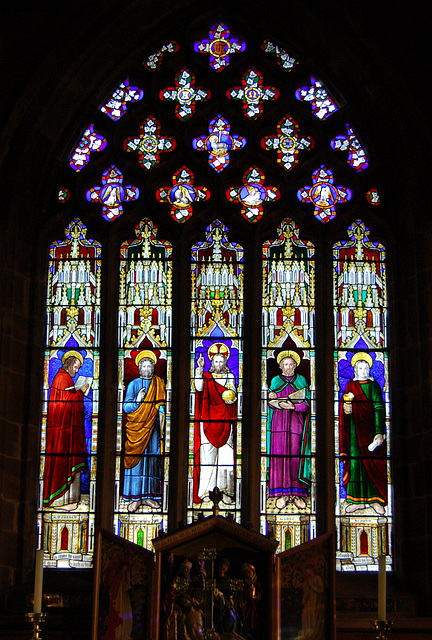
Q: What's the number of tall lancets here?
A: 5